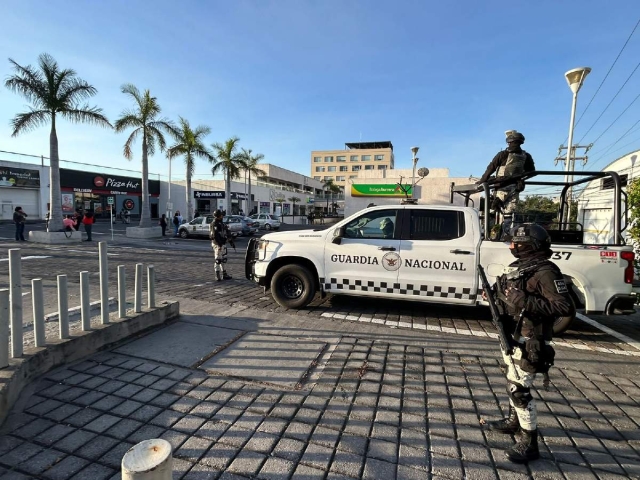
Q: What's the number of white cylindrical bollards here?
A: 10